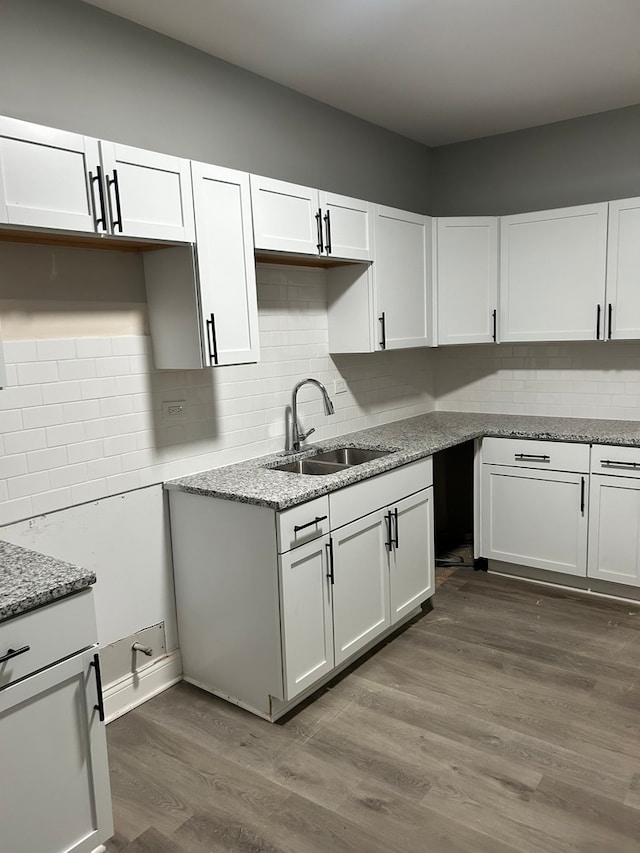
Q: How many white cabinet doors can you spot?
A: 15